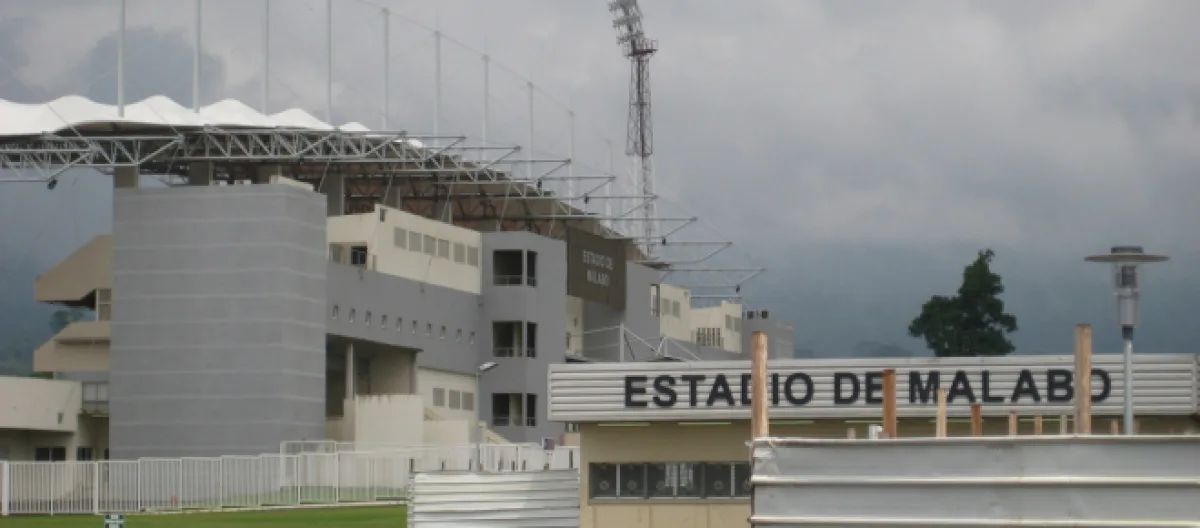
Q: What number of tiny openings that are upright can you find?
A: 10